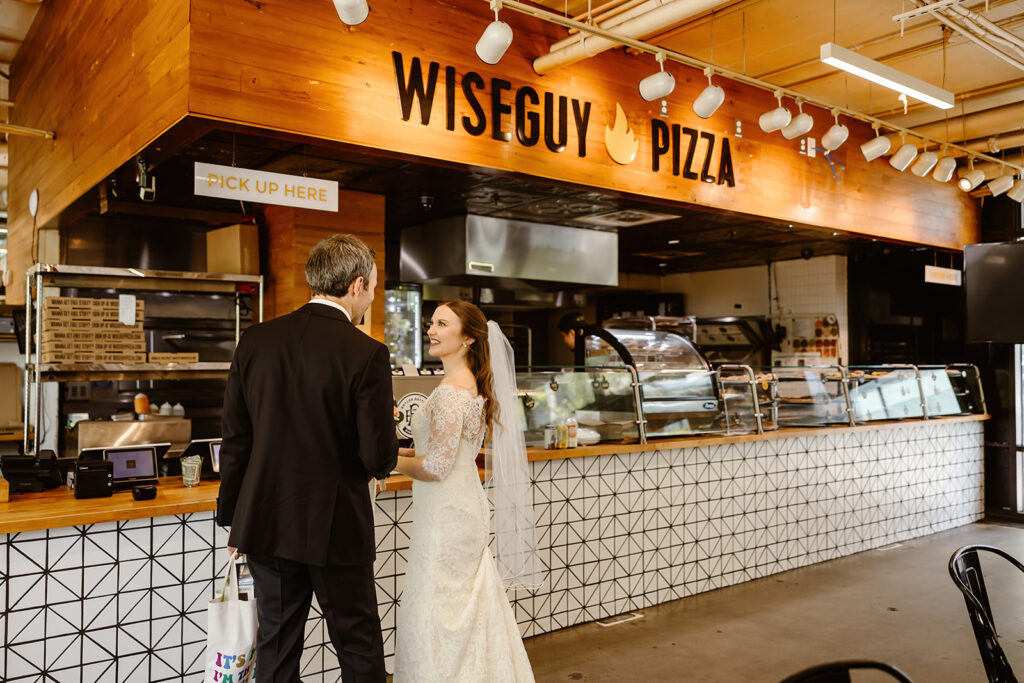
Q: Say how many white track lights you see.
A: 14